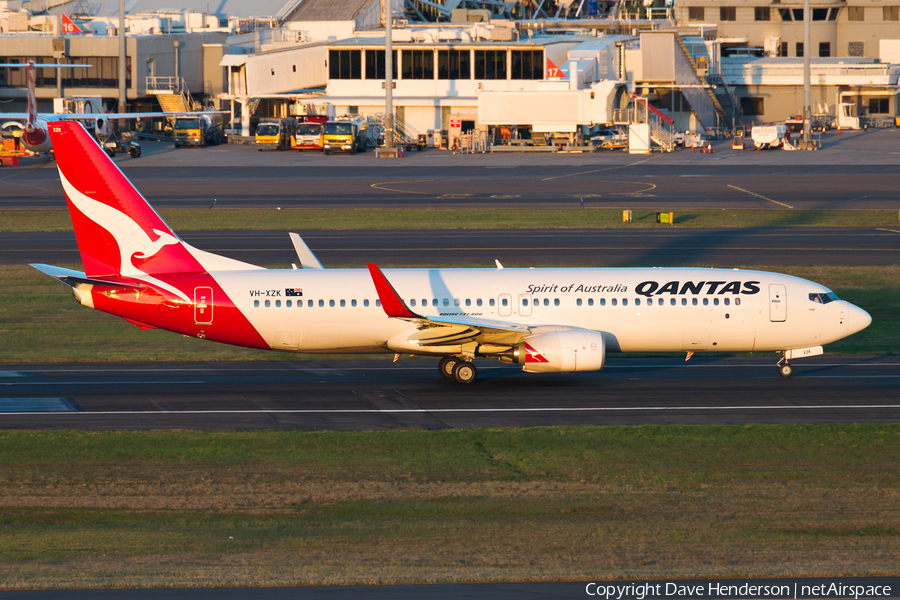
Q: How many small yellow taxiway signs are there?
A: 2